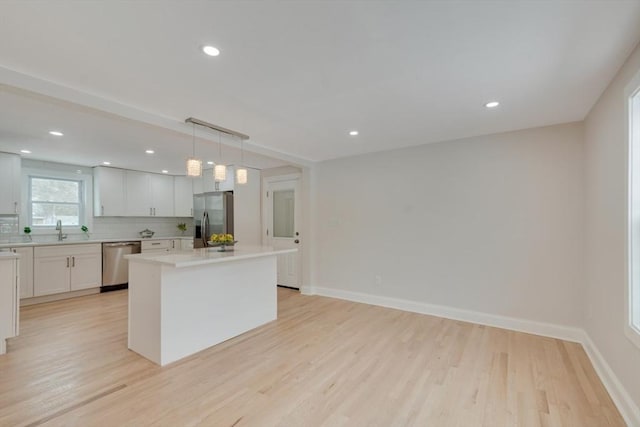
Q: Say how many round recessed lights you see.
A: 9